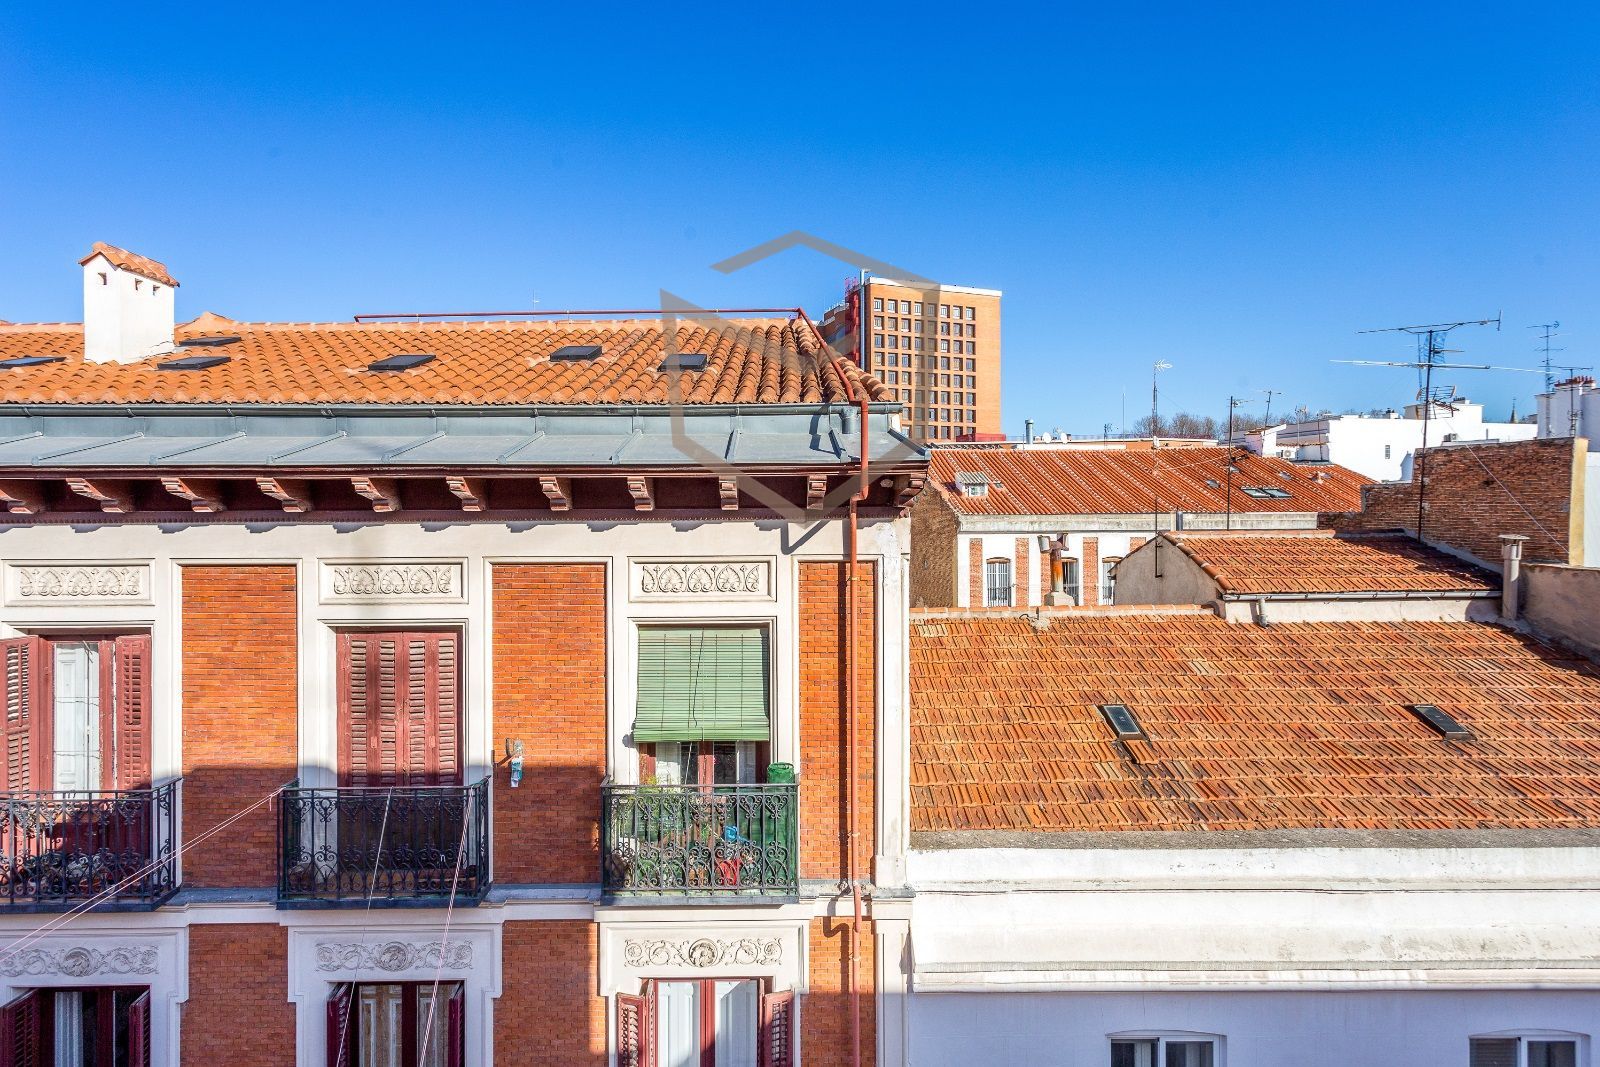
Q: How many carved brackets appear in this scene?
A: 11